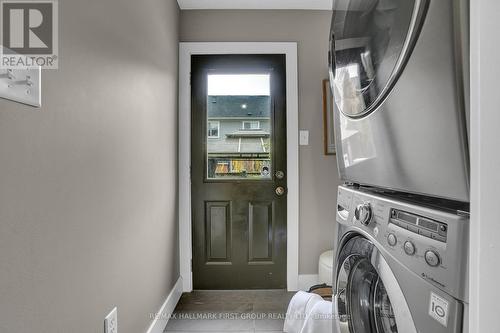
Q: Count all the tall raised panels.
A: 2